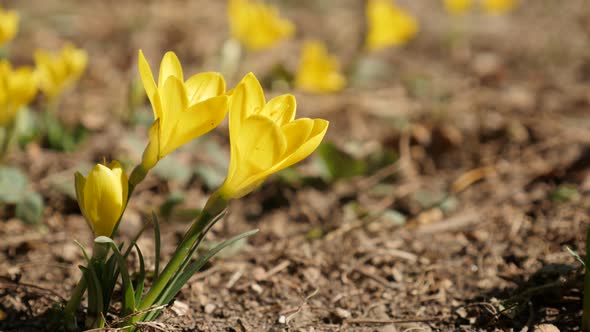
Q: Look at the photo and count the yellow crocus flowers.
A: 11